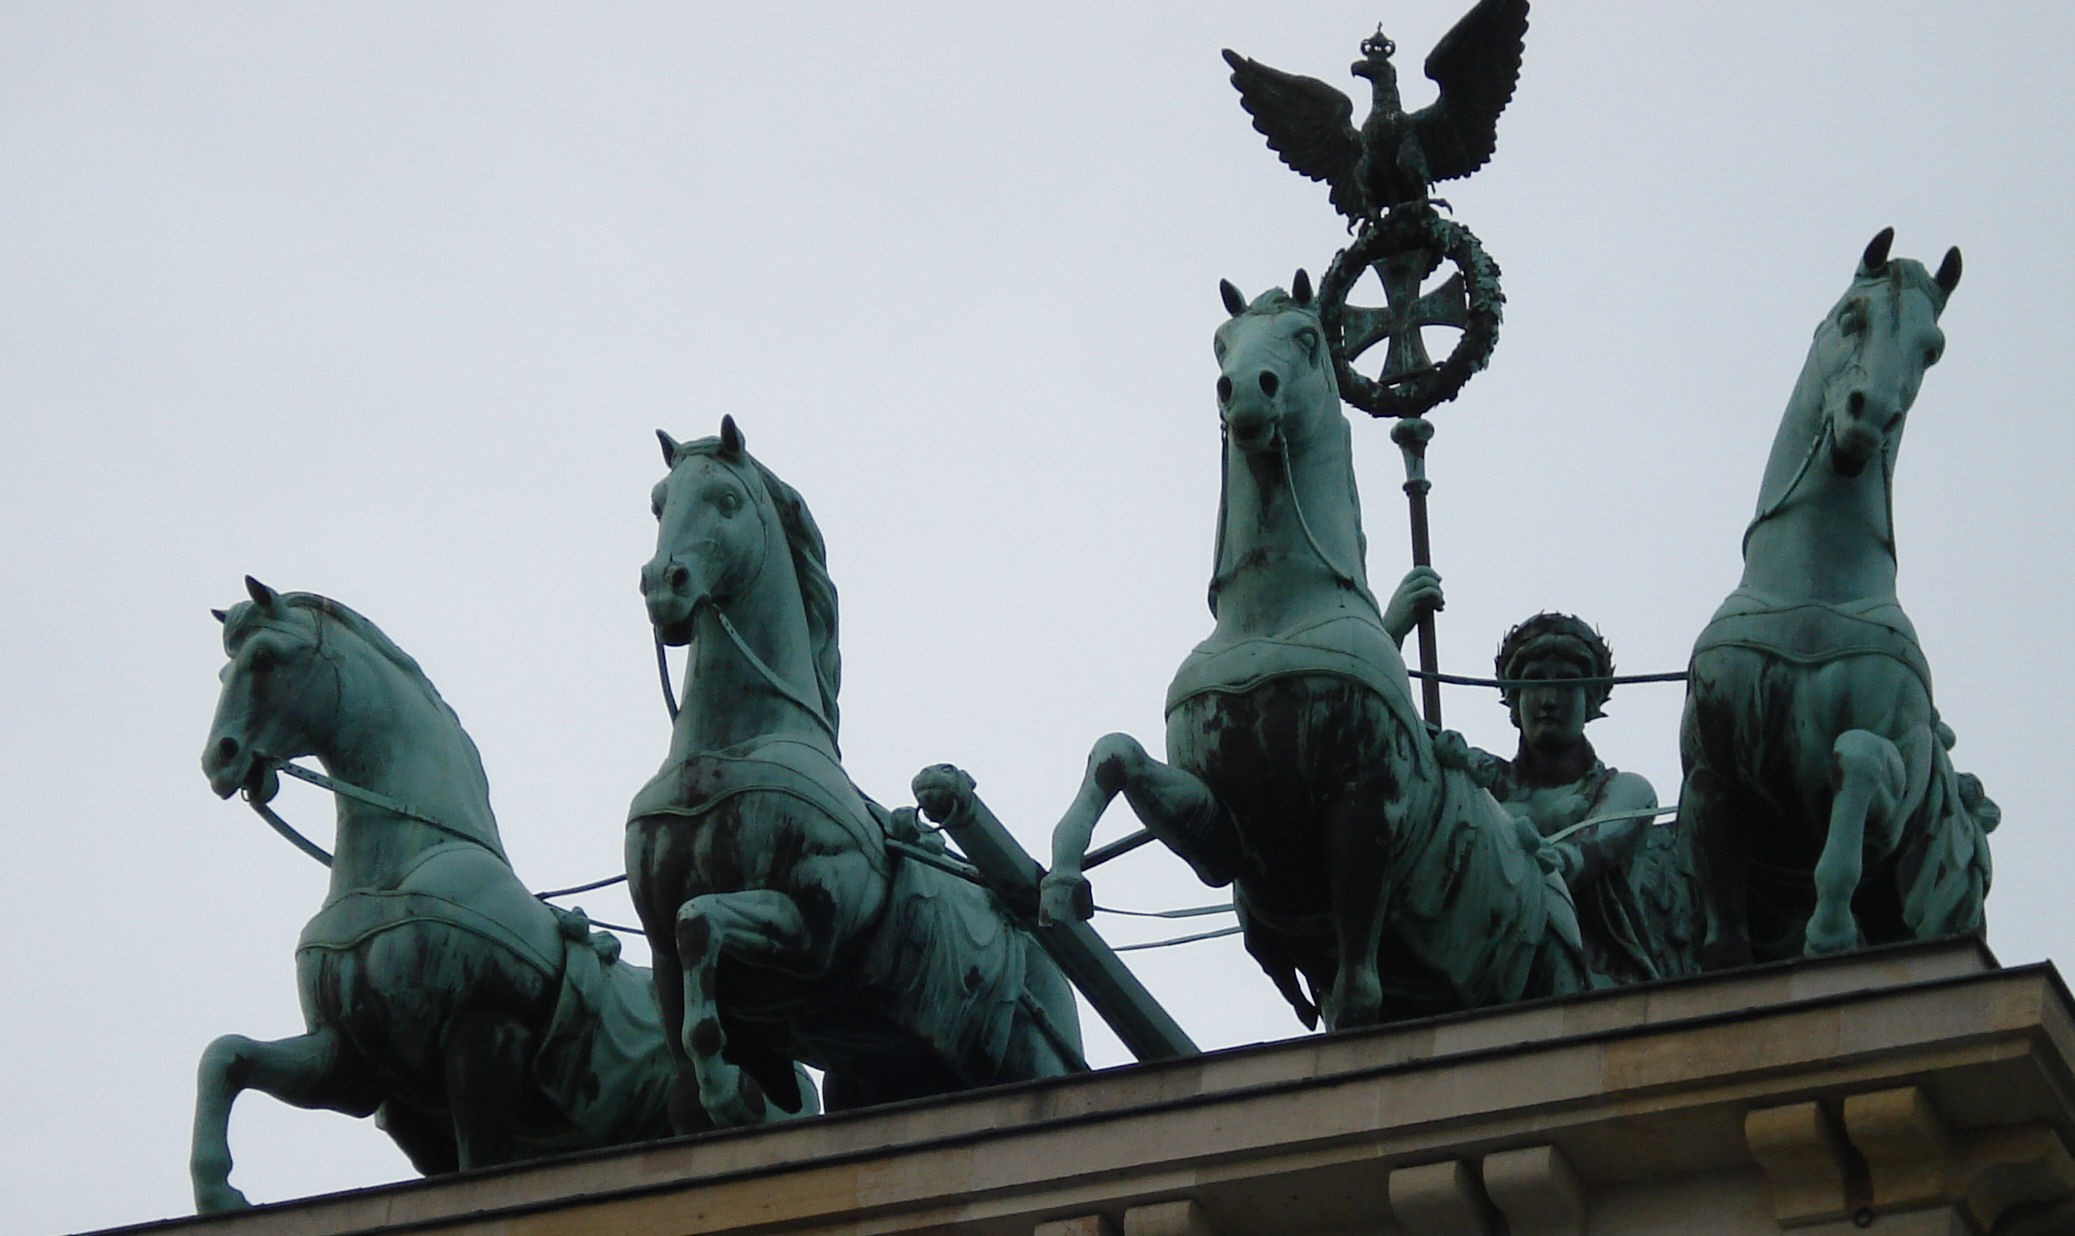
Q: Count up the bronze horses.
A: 4